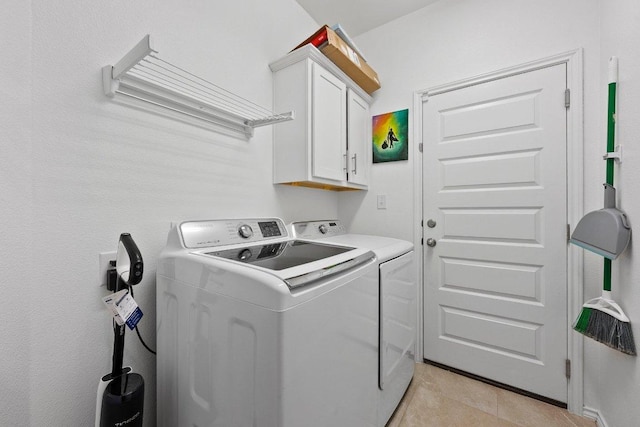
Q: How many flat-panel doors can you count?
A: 2